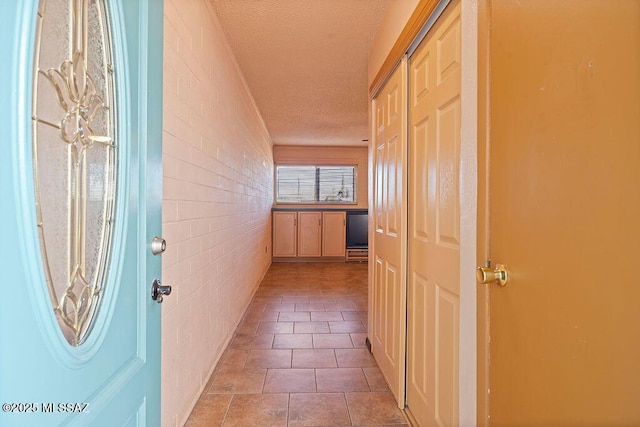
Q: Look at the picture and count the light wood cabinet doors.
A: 3